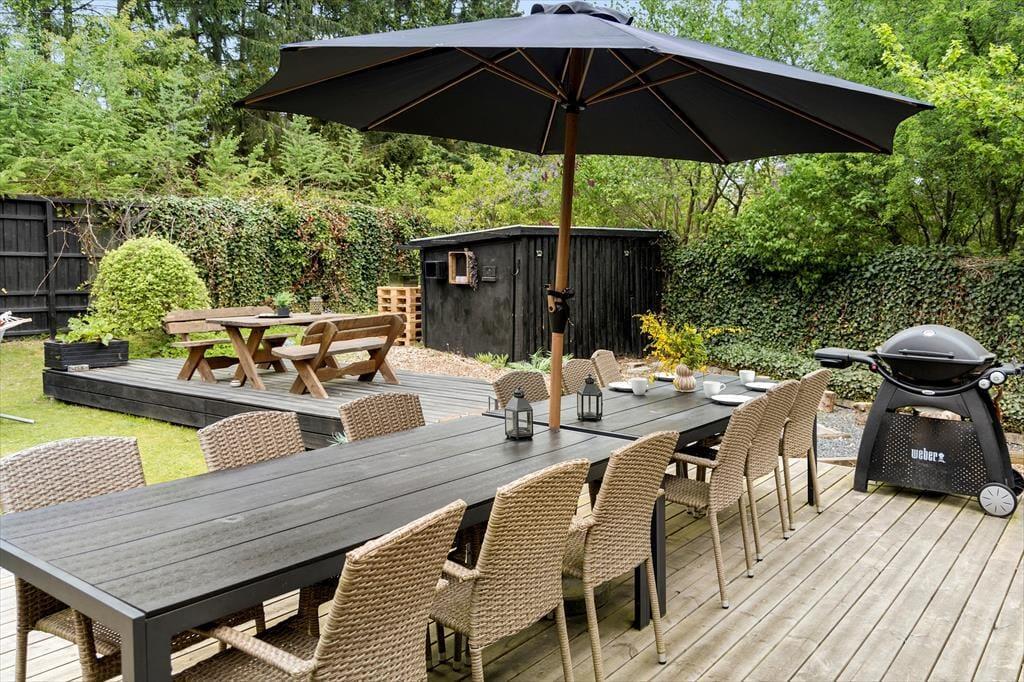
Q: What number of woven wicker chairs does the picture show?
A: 12